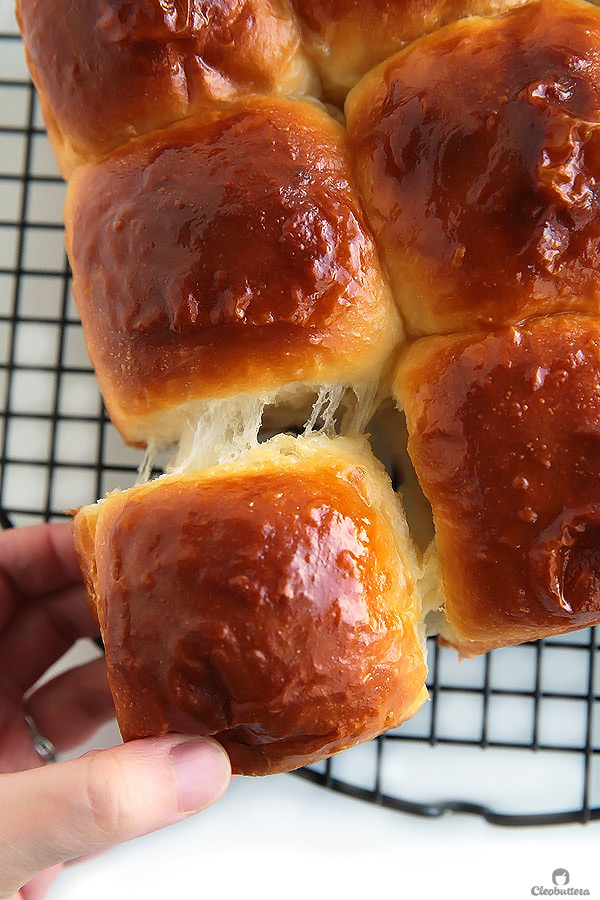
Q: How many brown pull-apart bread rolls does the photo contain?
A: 6